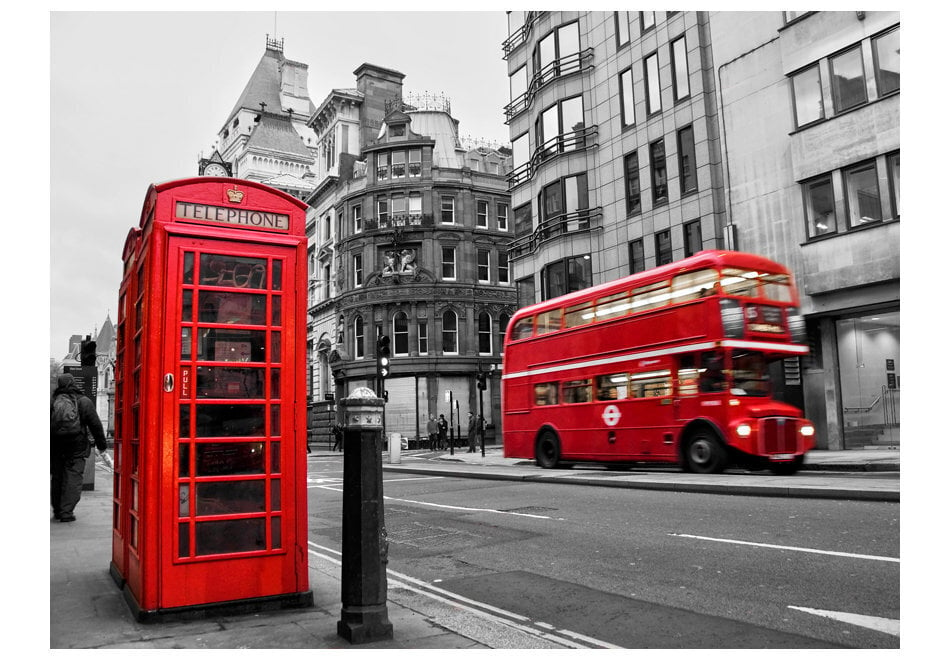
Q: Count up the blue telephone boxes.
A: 0